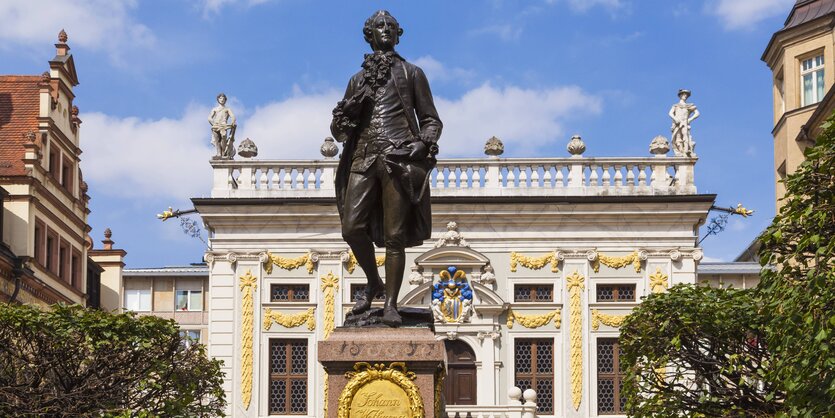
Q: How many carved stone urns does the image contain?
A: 5